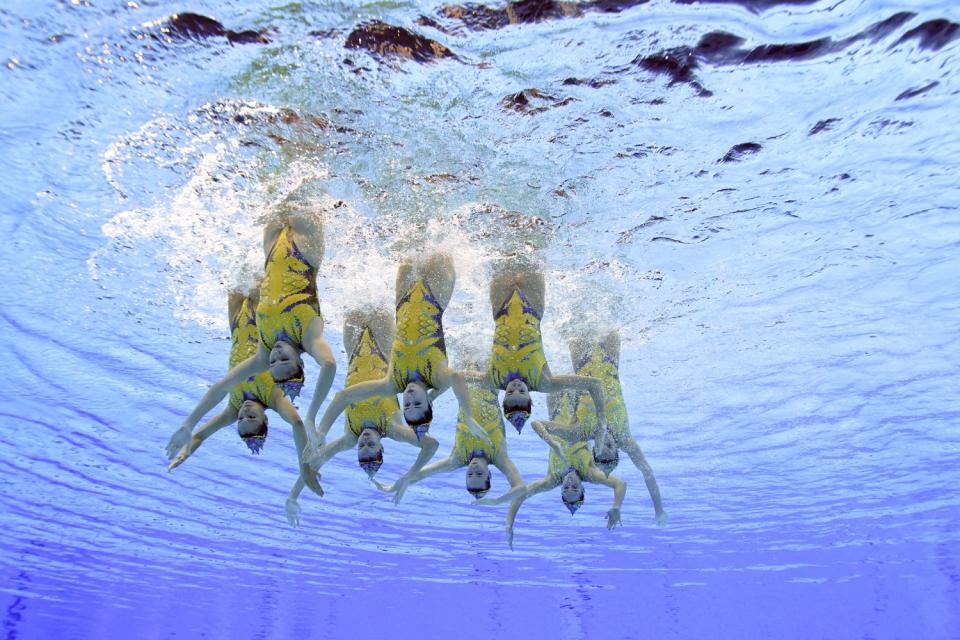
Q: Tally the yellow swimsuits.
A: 8